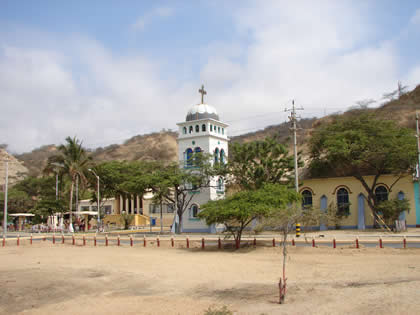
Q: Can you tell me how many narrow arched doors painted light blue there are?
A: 3